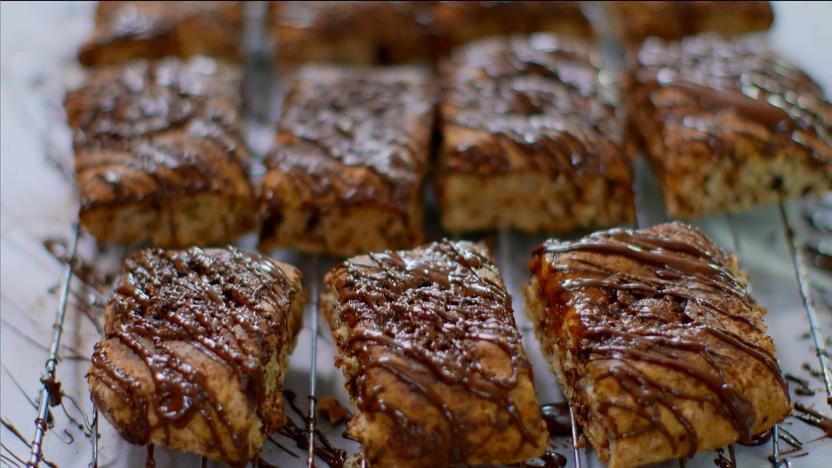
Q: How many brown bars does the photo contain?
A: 11